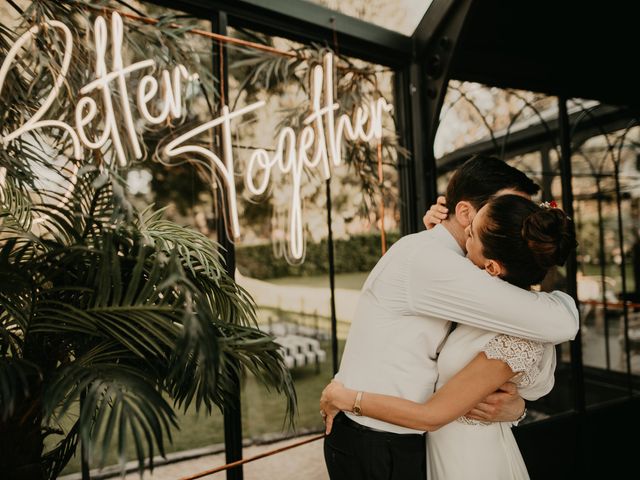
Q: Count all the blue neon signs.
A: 0